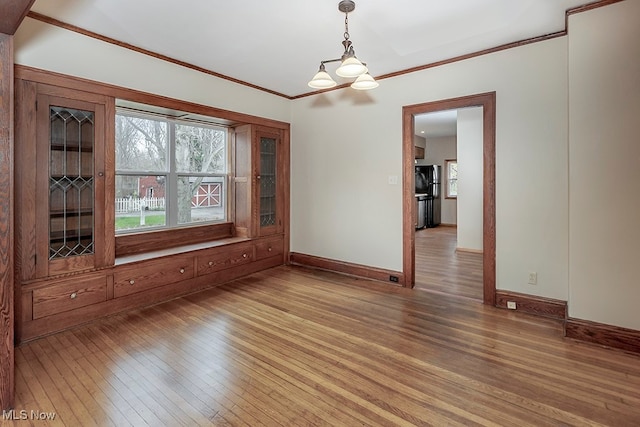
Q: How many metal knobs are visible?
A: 8